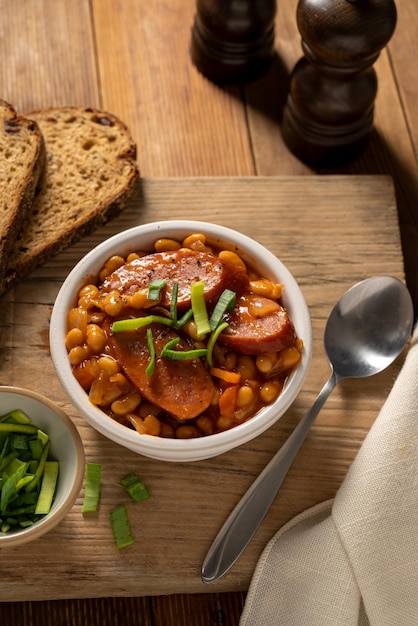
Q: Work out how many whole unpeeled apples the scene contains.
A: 0